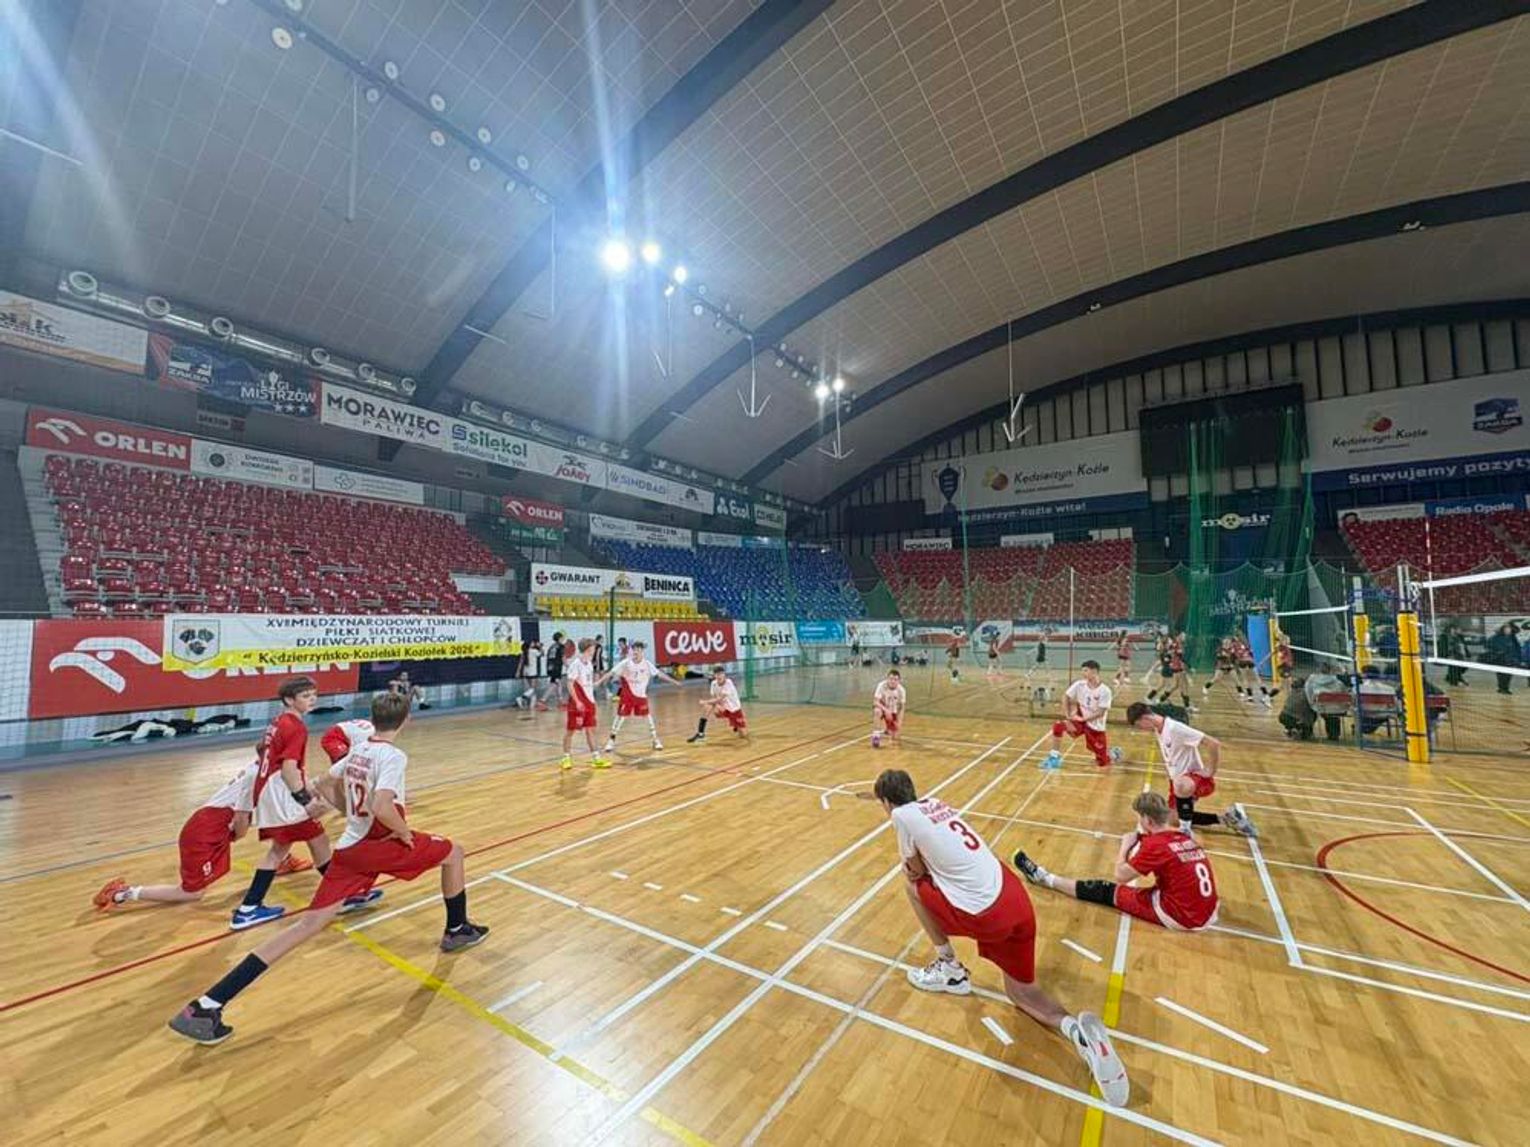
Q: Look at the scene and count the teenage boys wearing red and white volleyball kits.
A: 12